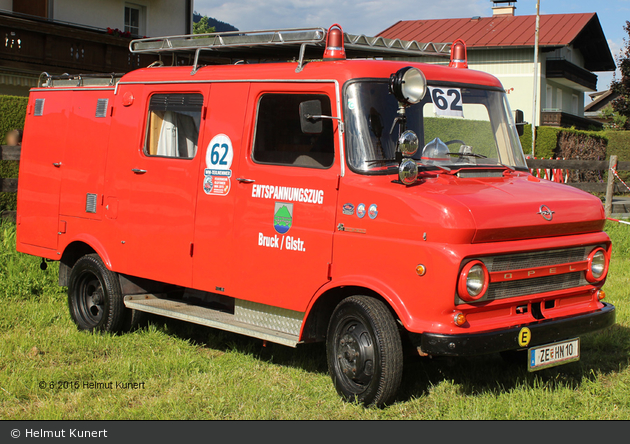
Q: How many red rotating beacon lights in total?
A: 2